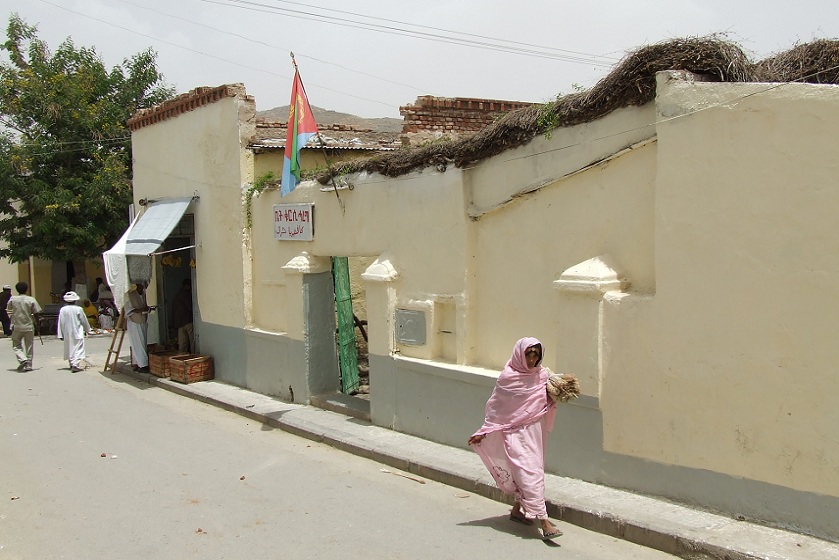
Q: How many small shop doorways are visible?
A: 1